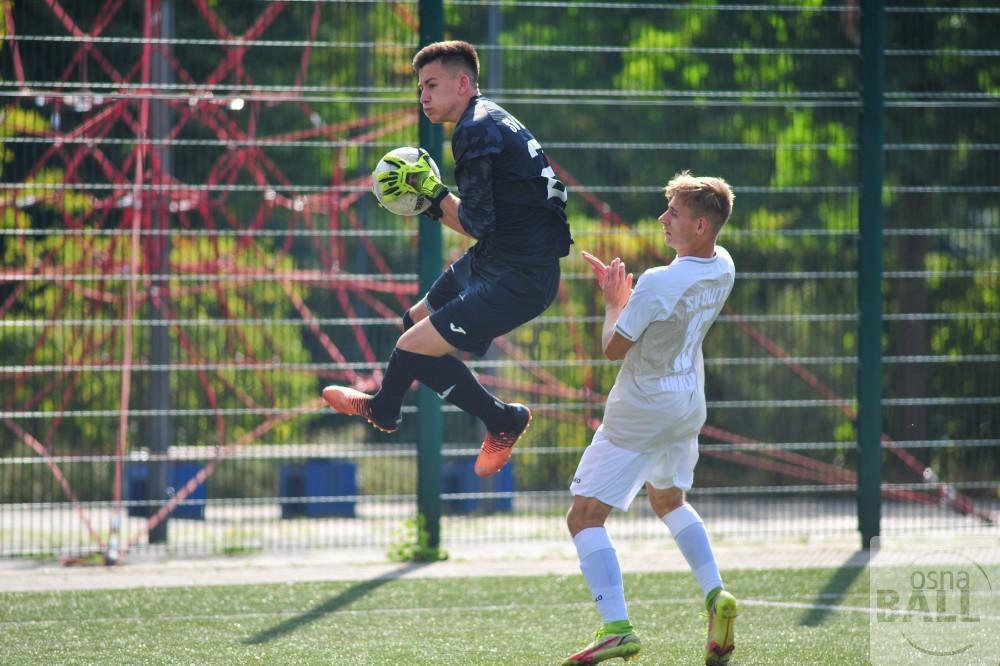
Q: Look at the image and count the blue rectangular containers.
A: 3